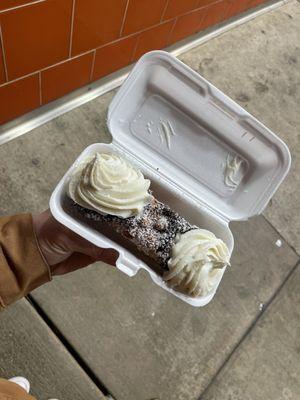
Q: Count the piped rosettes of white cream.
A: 2